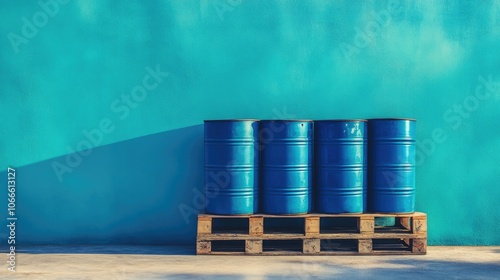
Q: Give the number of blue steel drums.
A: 4